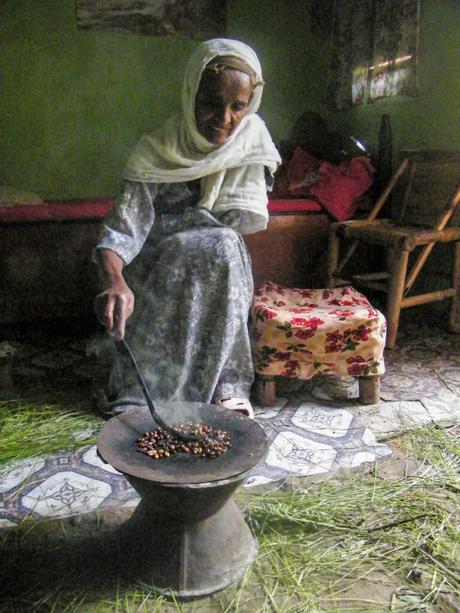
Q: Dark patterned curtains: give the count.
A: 1